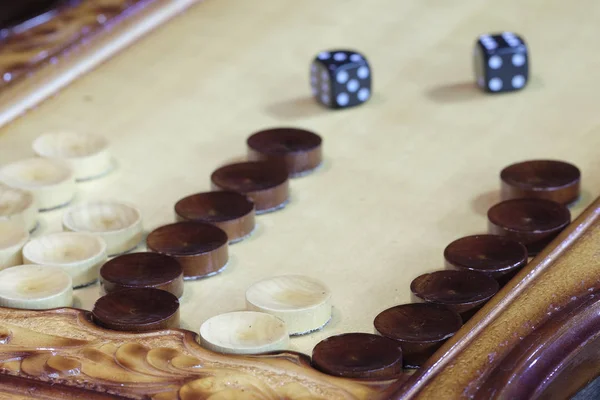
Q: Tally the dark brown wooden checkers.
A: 12